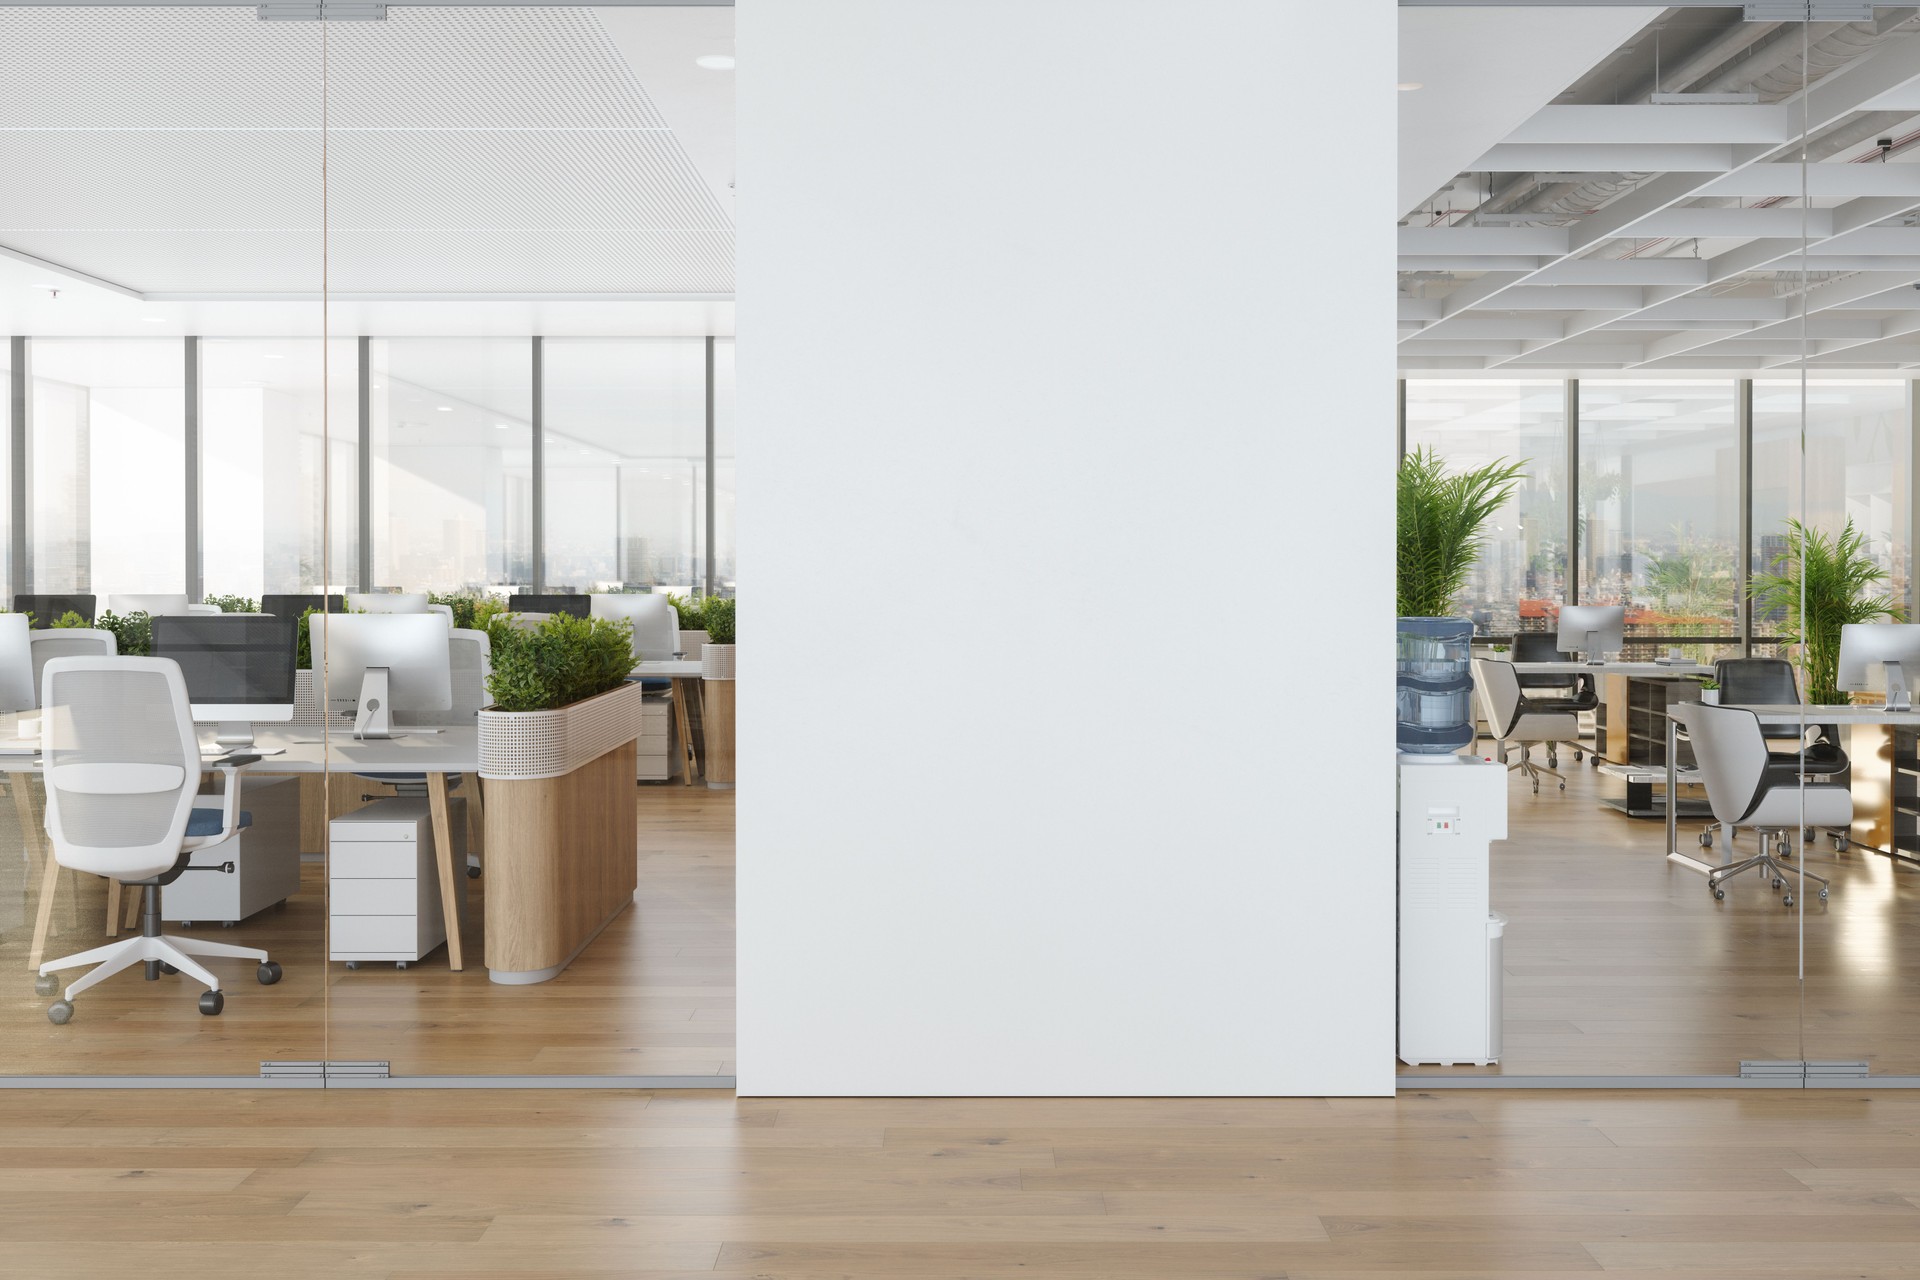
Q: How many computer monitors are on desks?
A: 11